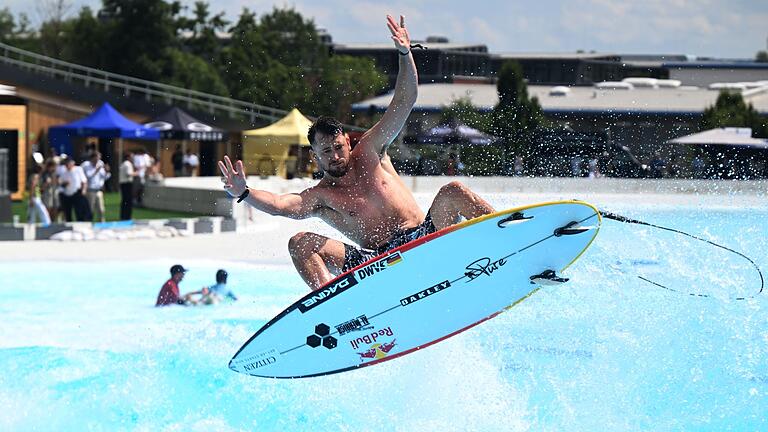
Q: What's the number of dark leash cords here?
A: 1